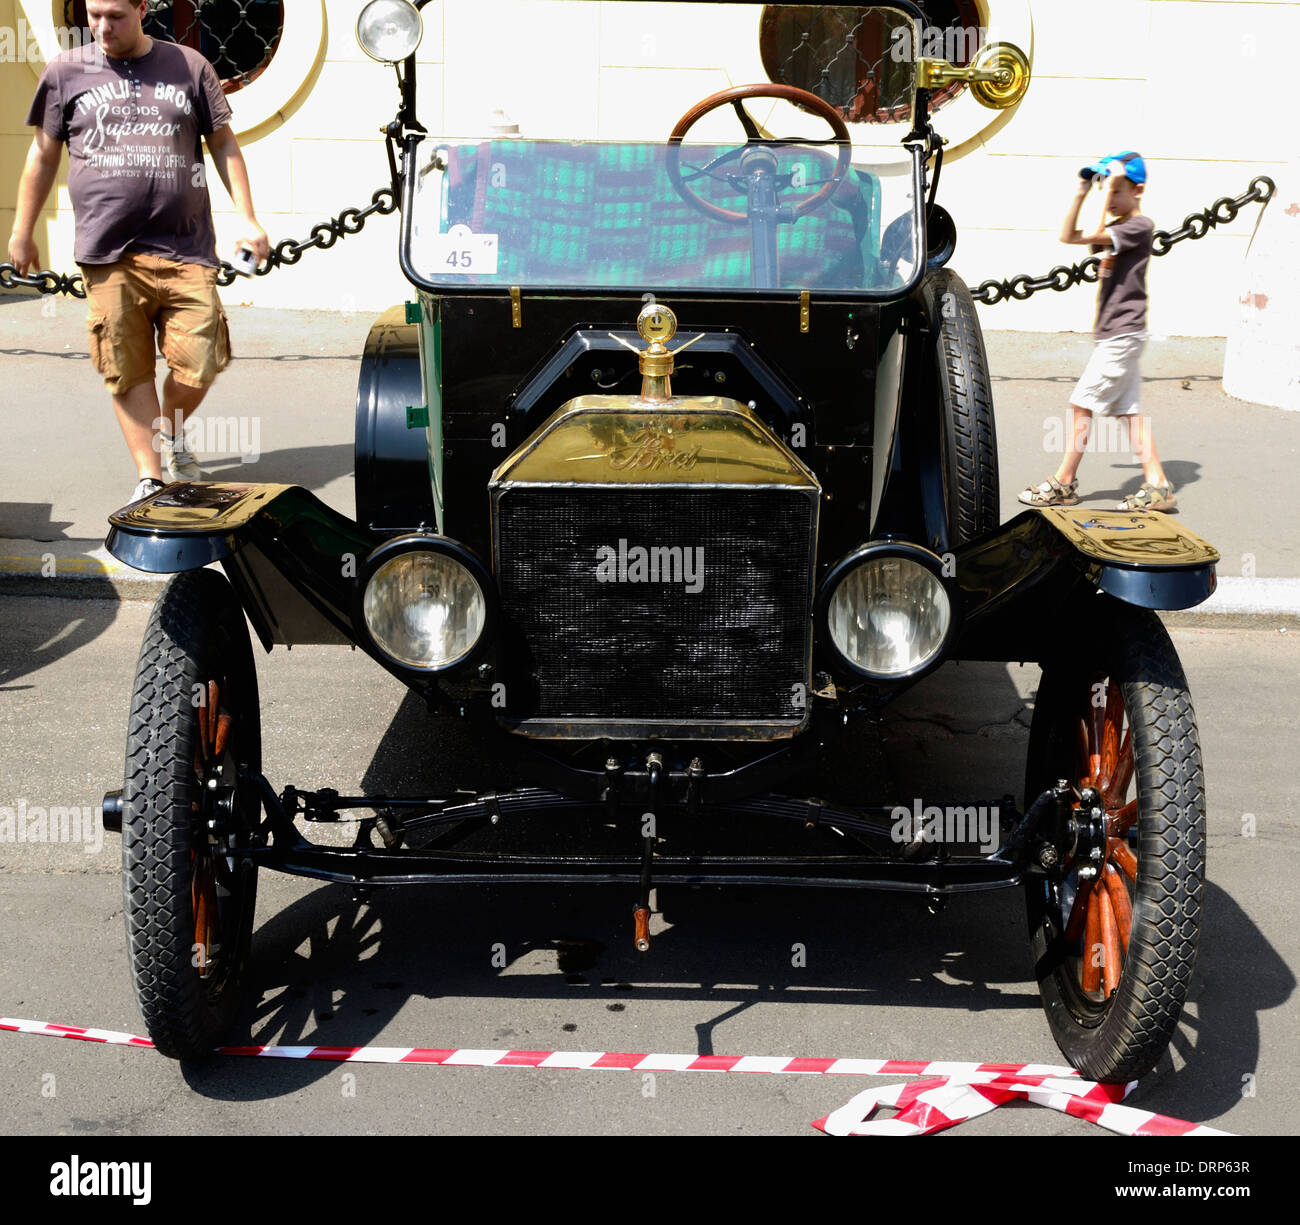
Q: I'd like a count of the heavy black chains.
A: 2